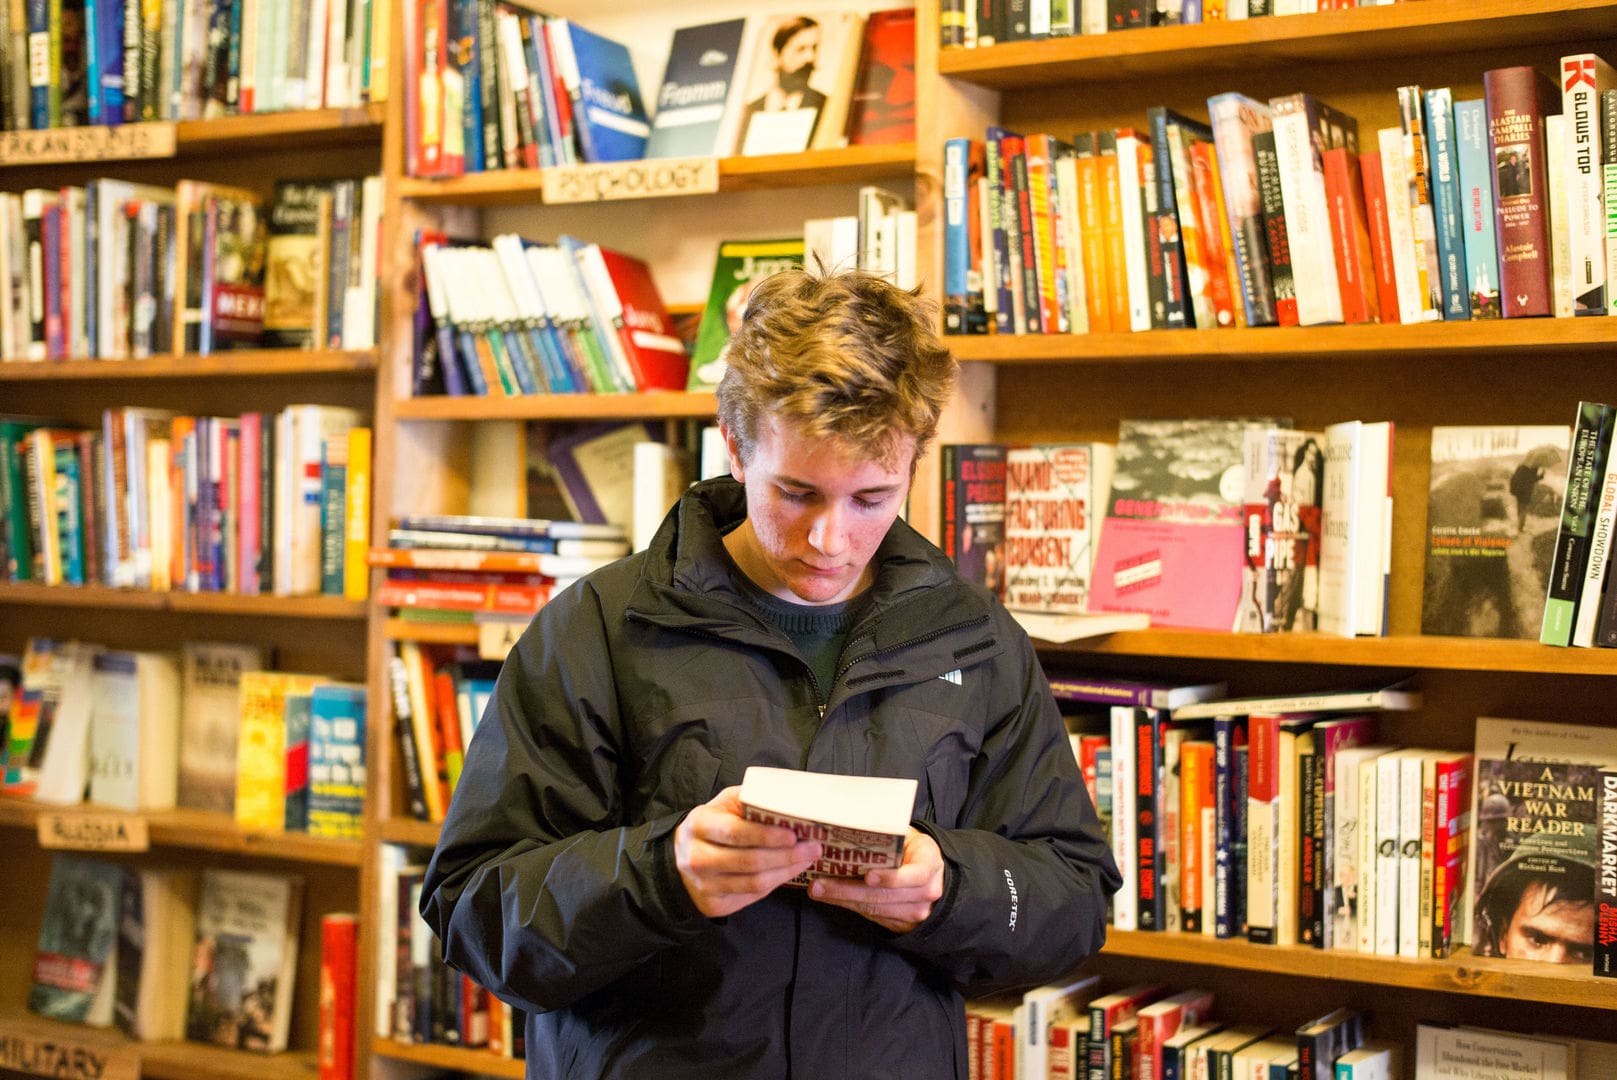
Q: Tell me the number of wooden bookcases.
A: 3